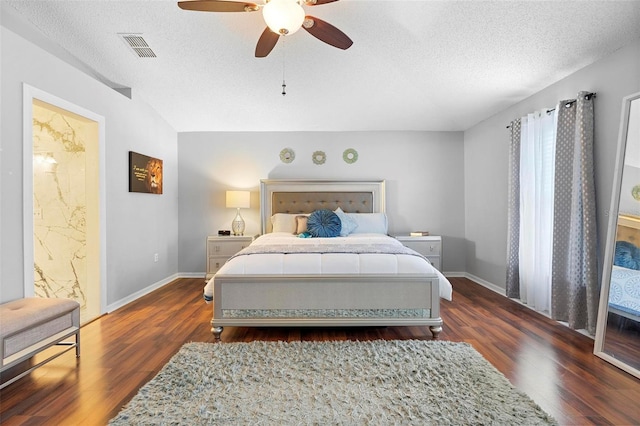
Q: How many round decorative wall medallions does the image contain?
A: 3